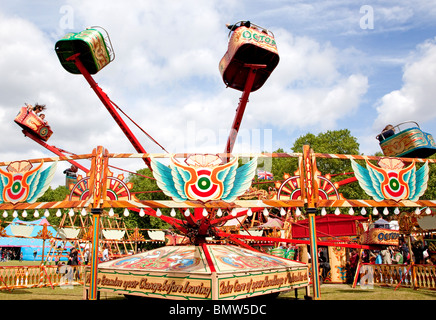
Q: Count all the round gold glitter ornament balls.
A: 0